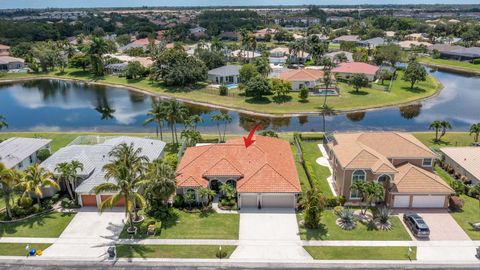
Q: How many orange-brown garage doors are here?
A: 2